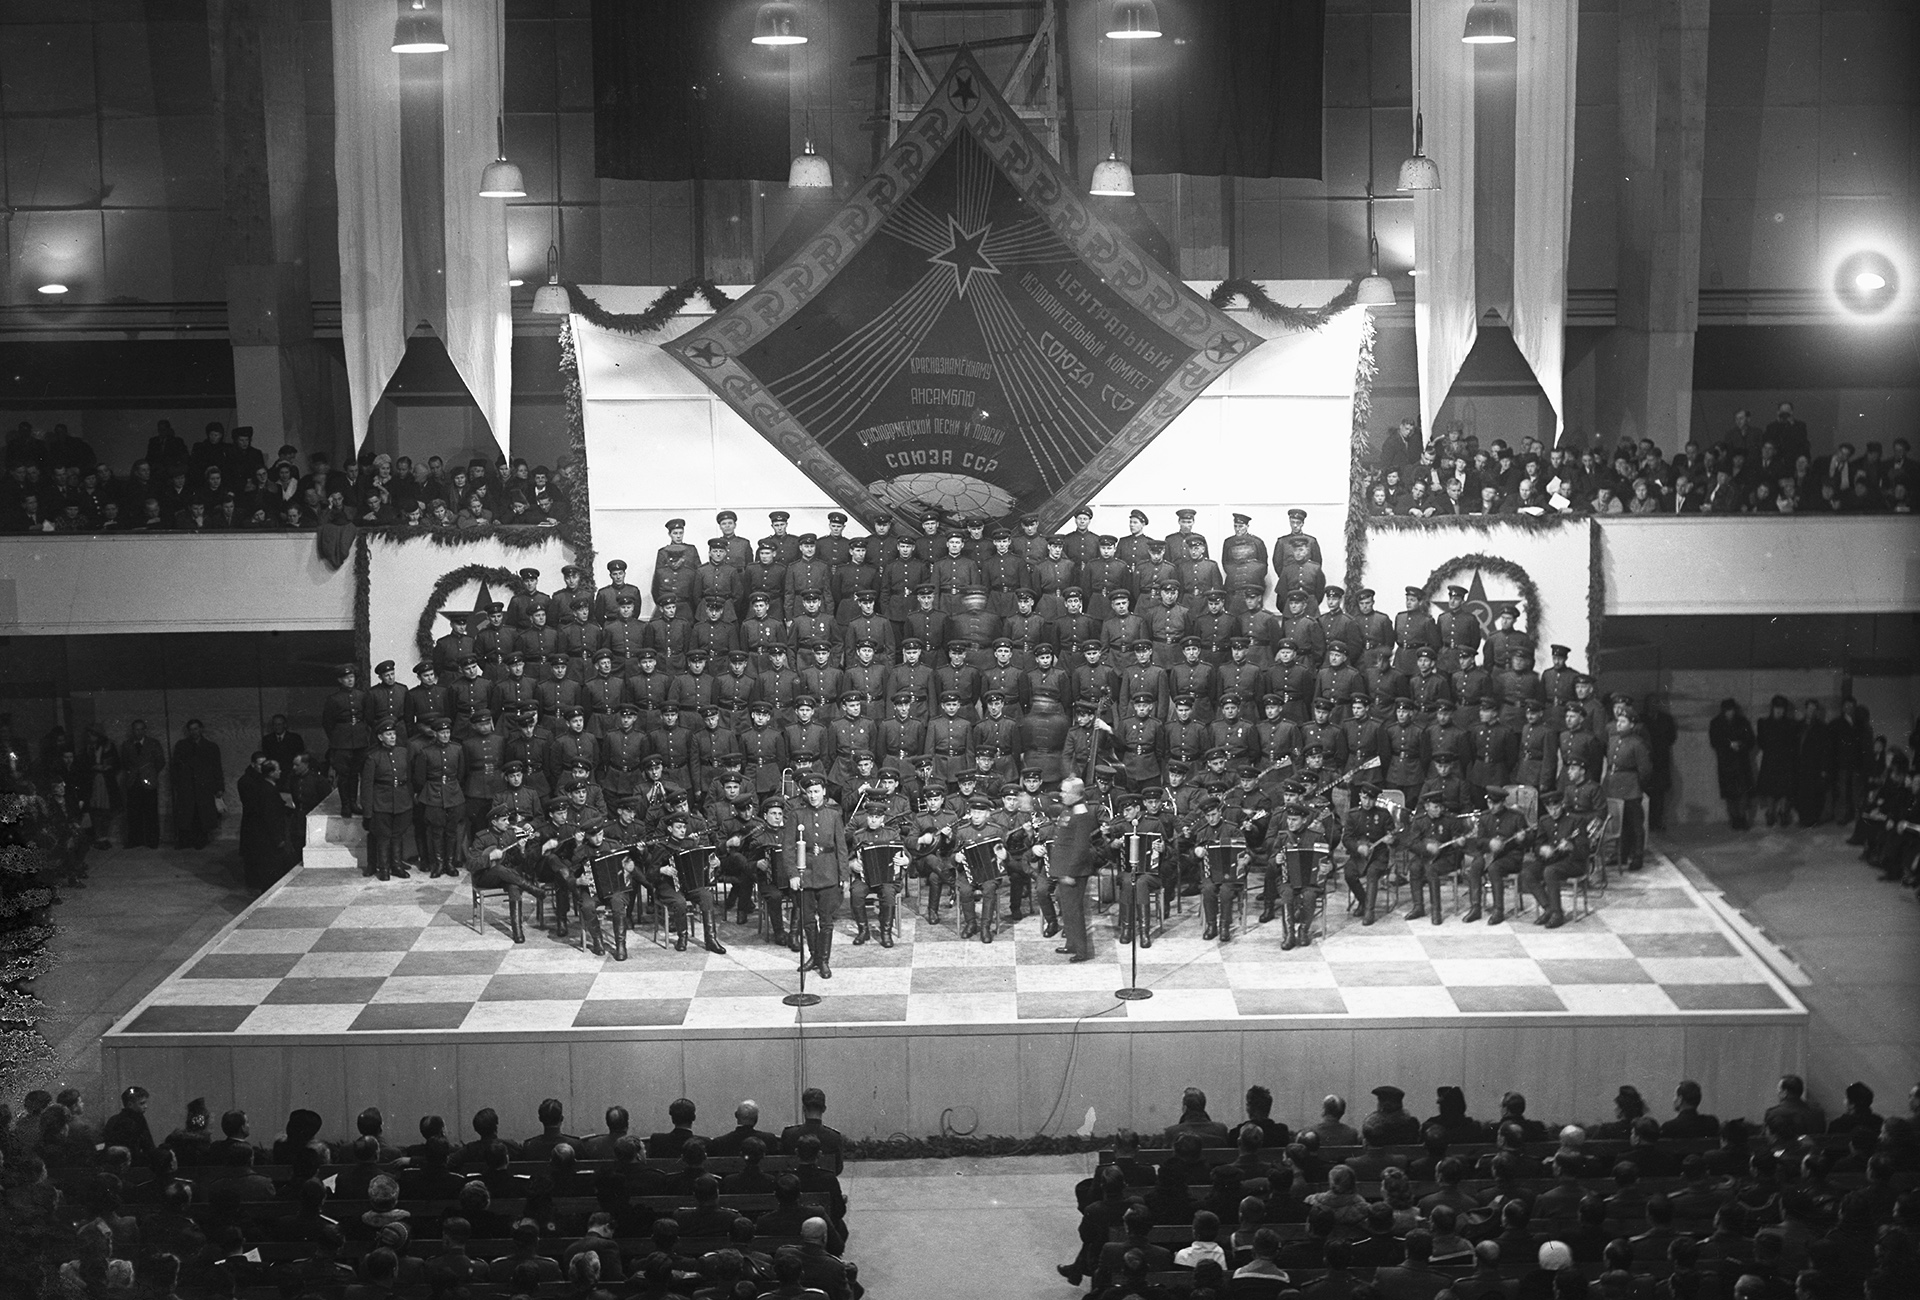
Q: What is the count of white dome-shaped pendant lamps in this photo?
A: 10